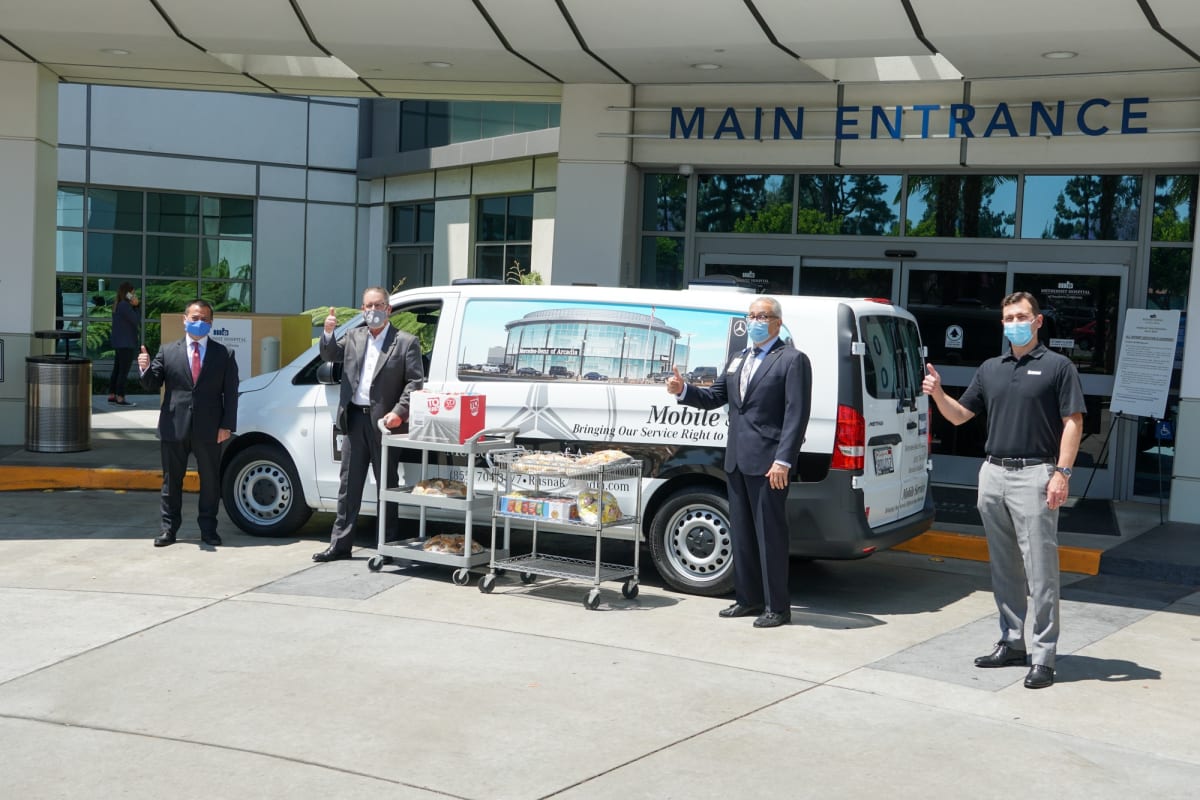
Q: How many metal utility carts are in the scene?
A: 2